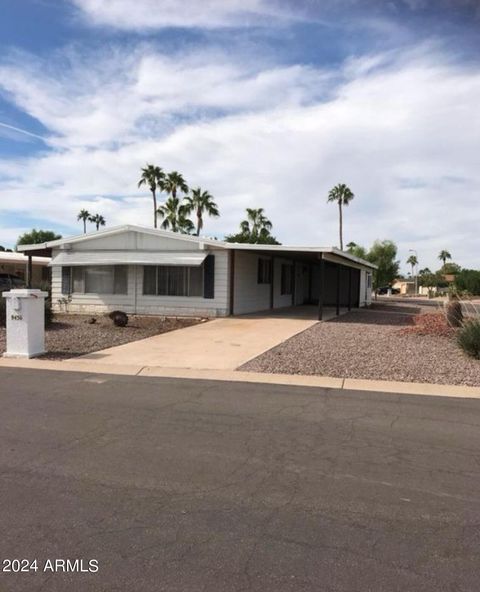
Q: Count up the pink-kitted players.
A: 0